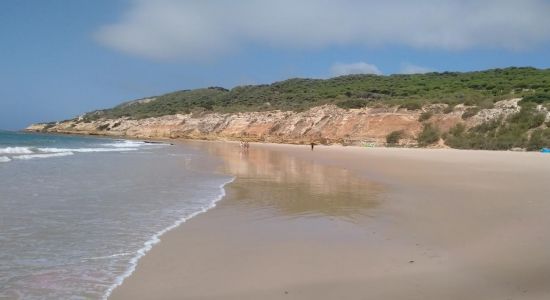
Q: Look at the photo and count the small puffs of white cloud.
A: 2